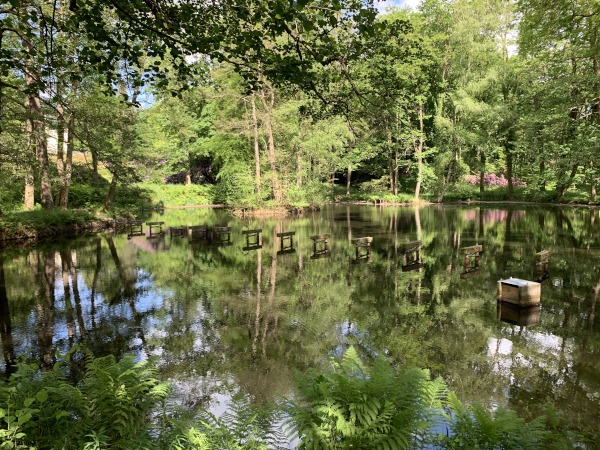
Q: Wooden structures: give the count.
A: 13